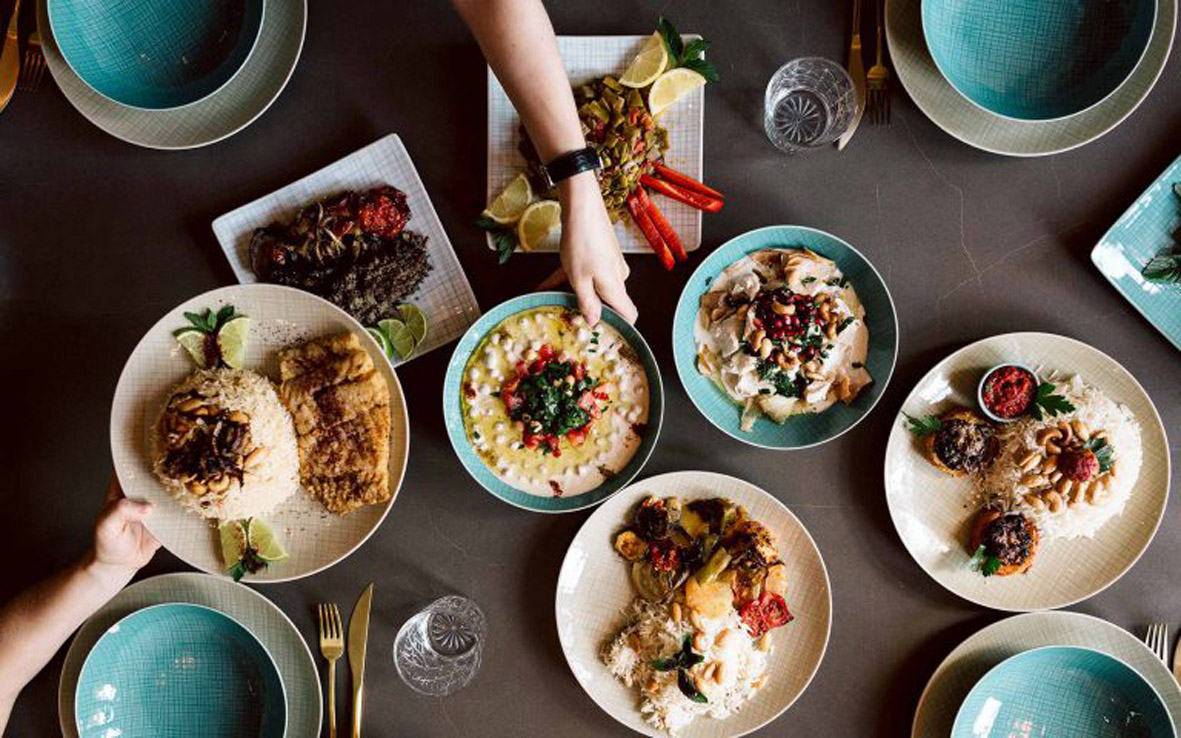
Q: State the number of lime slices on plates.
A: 7